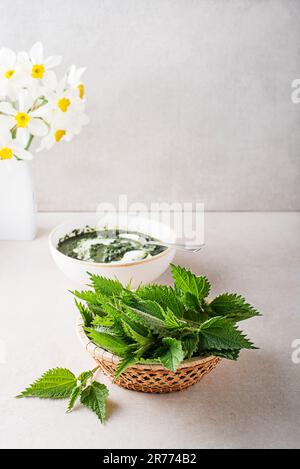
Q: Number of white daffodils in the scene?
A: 7